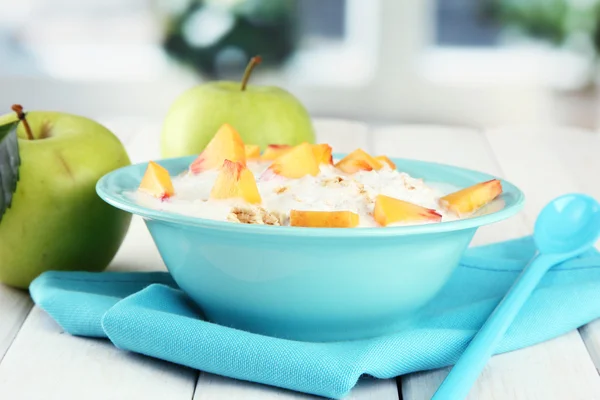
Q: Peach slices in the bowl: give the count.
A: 12